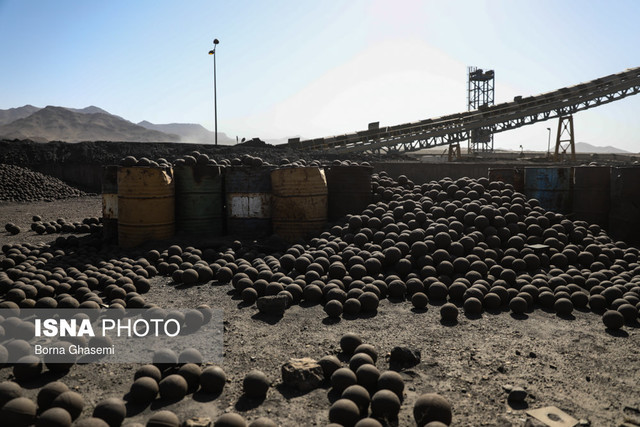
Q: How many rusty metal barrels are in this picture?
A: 10